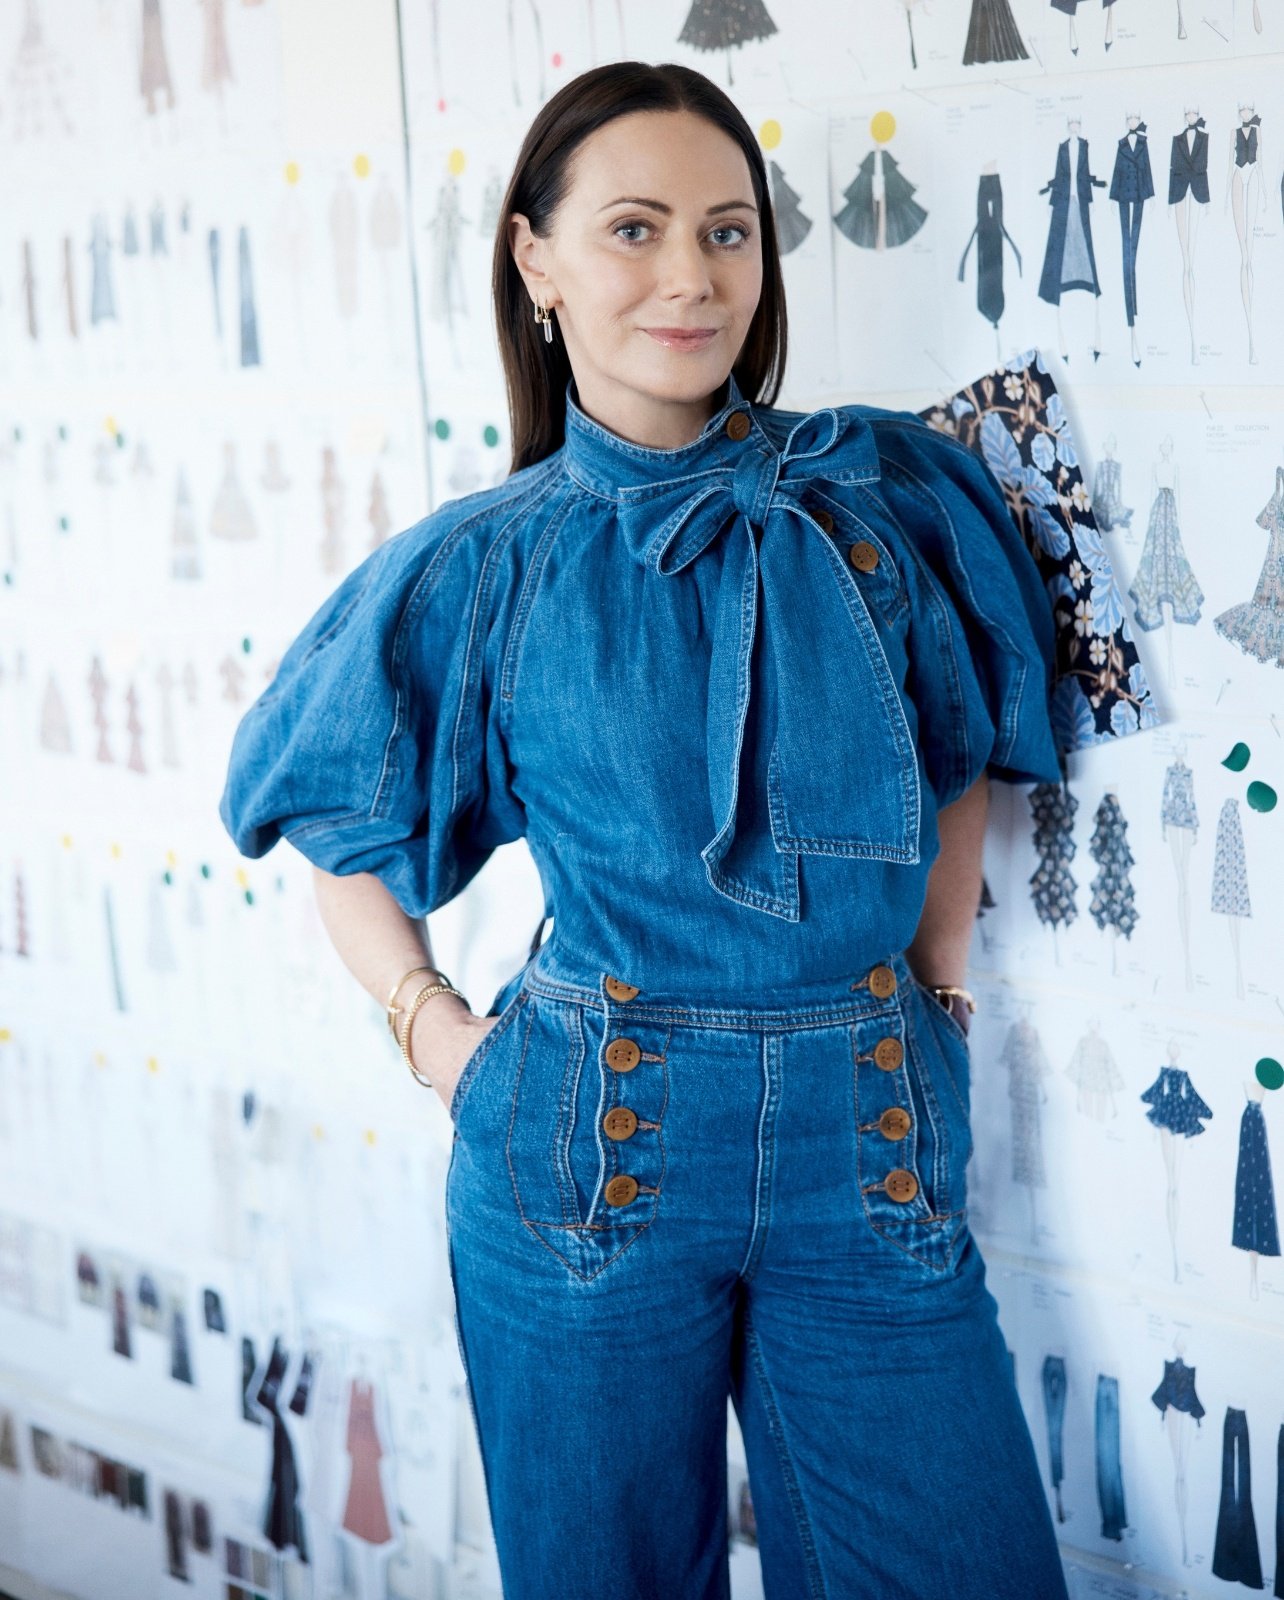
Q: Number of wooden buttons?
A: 11